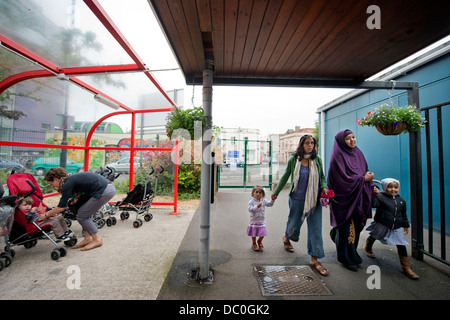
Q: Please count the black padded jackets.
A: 1